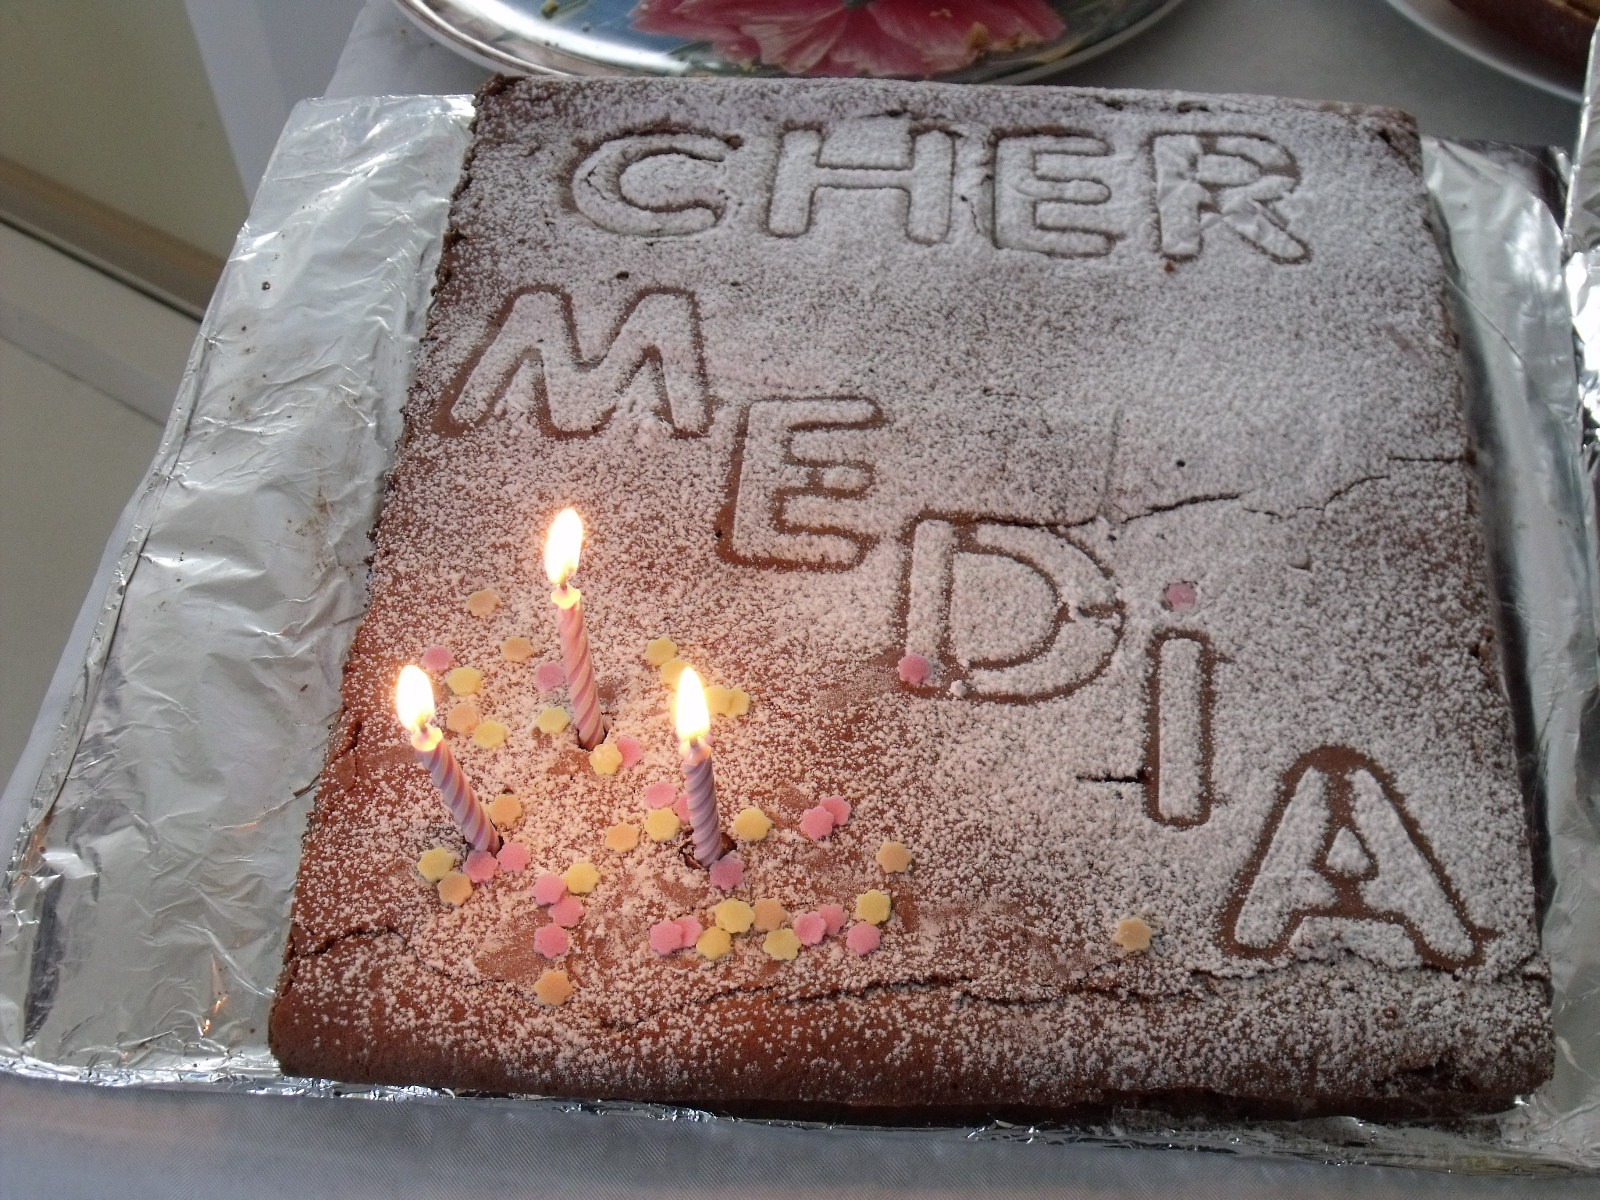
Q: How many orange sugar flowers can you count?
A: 10